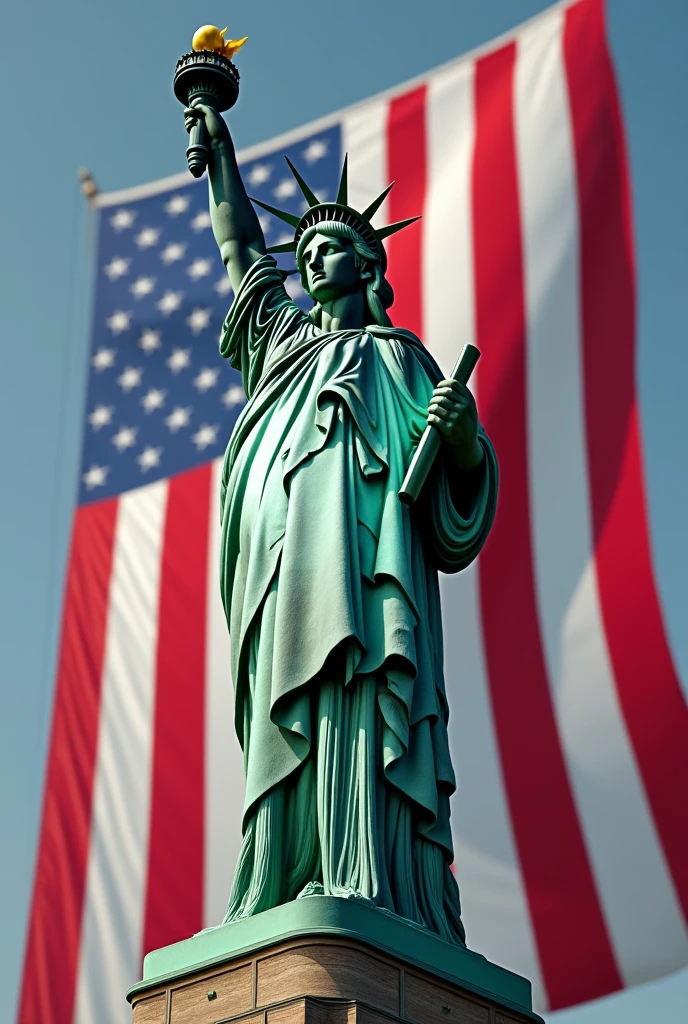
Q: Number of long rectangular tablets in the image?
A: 1